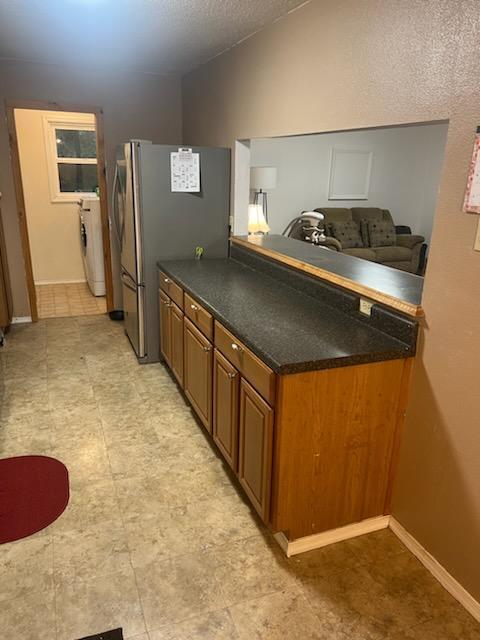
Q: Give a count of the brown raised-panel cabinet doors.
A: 5